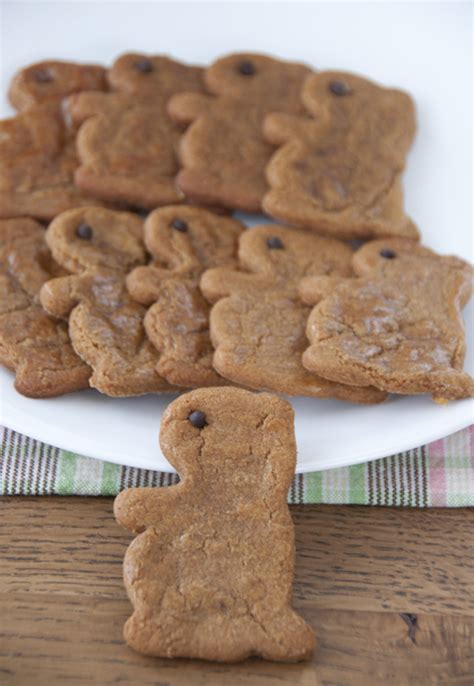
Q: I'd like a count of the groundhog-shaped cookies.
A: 10